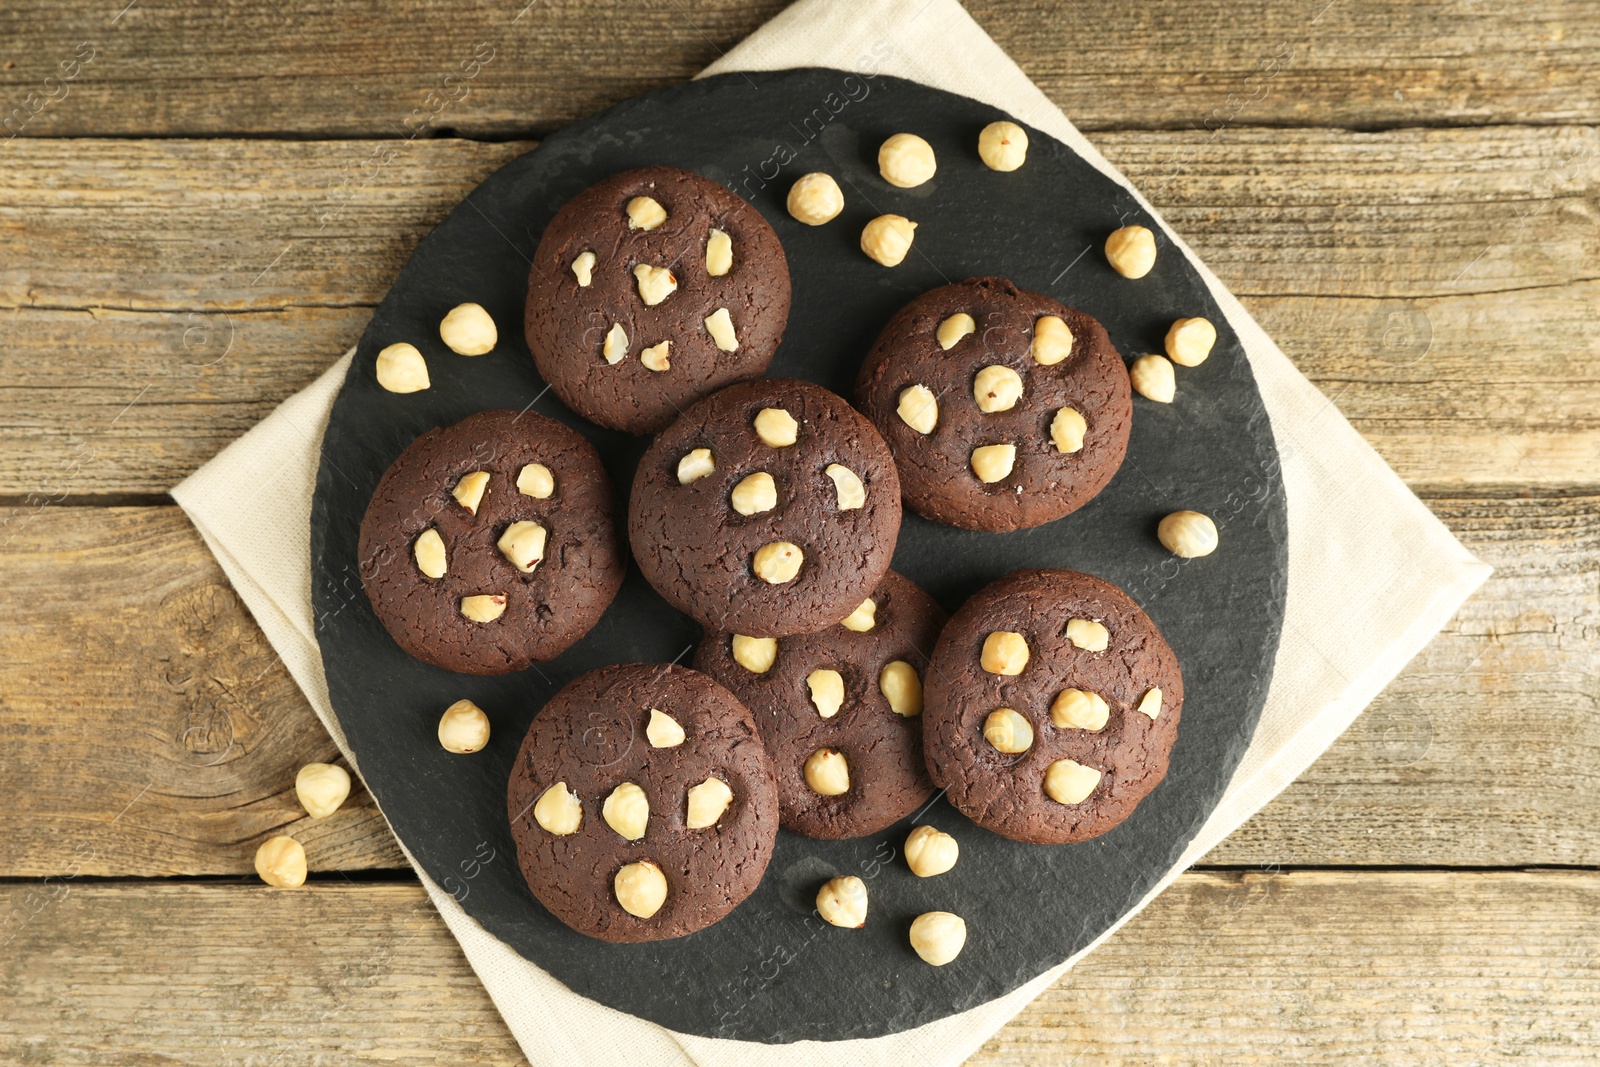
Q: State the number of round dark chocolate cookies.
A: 7